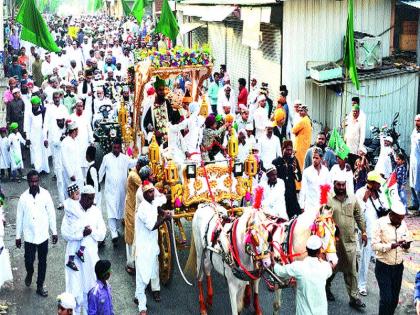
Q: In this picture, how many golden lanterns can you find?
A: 6